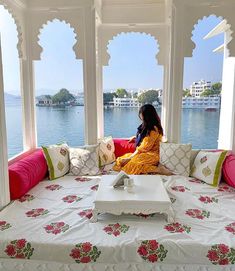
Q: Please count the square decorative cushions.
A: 5